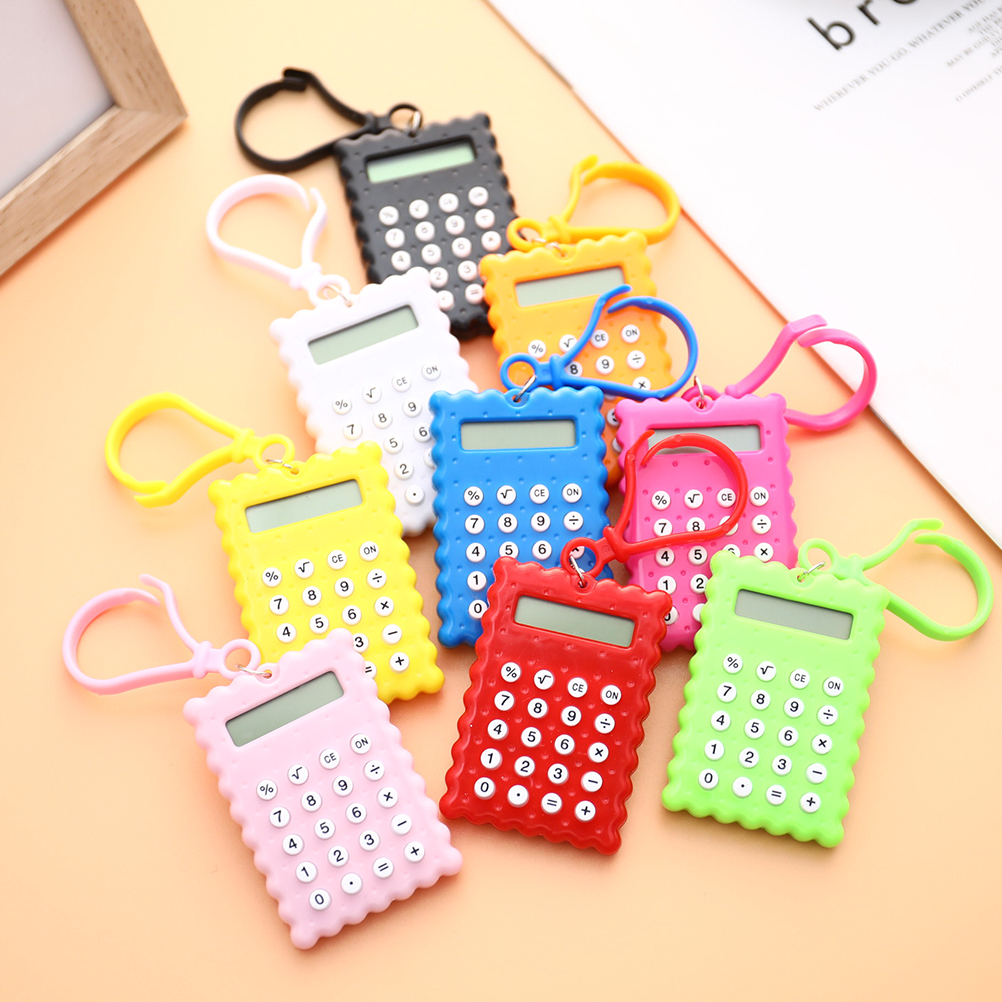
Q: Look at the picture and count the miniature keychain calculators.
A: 9